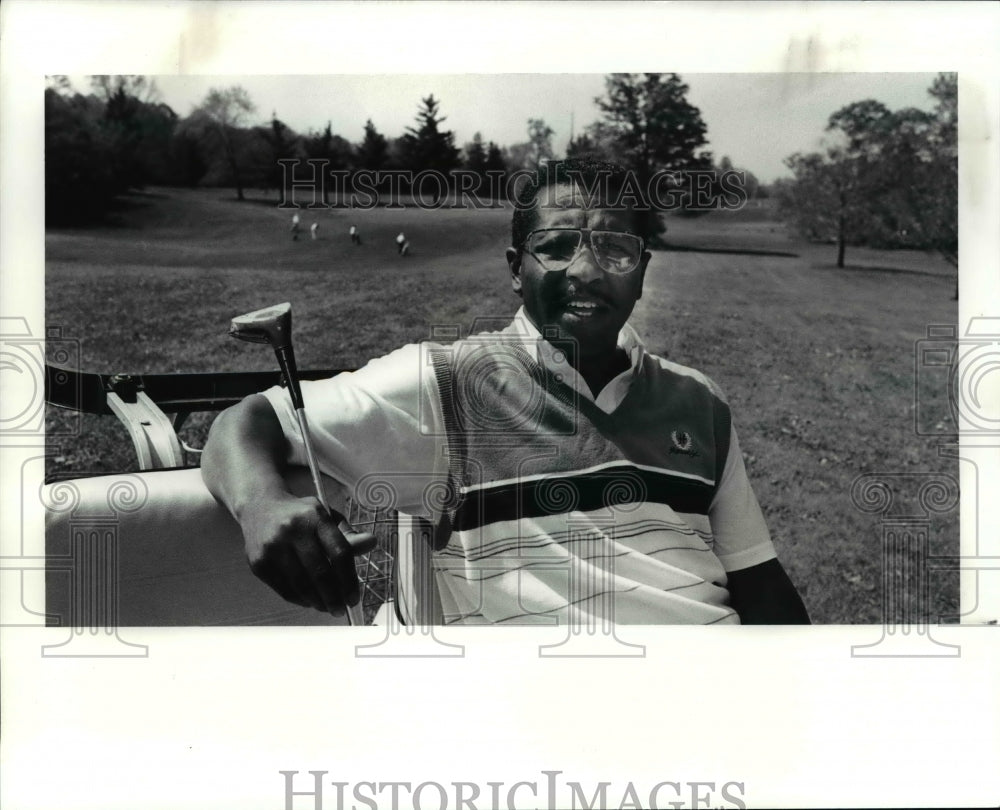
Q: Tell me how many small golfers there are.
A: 4